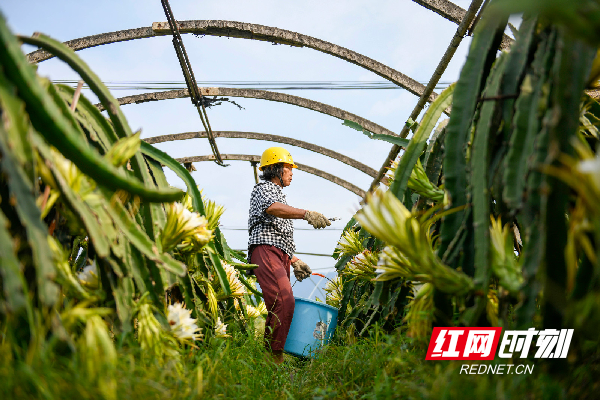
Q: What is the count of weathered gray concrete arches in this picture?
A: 5